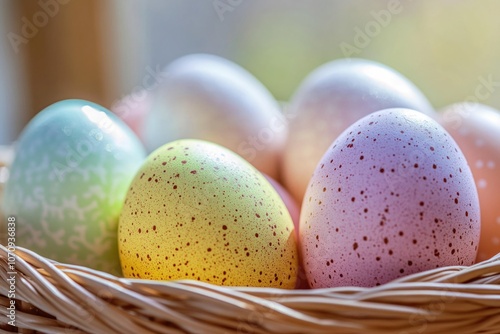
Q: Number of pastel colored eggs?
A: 8